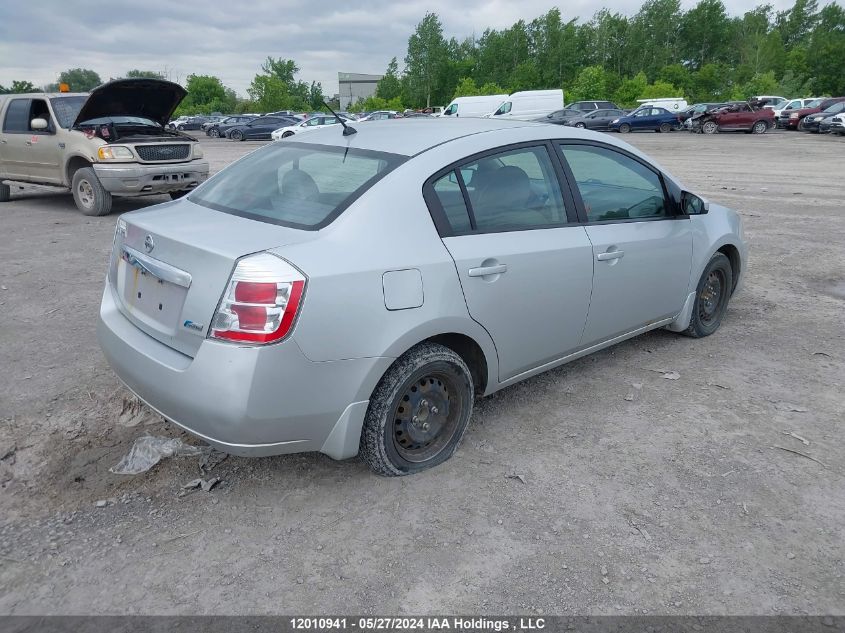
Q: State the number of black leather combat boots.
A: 0